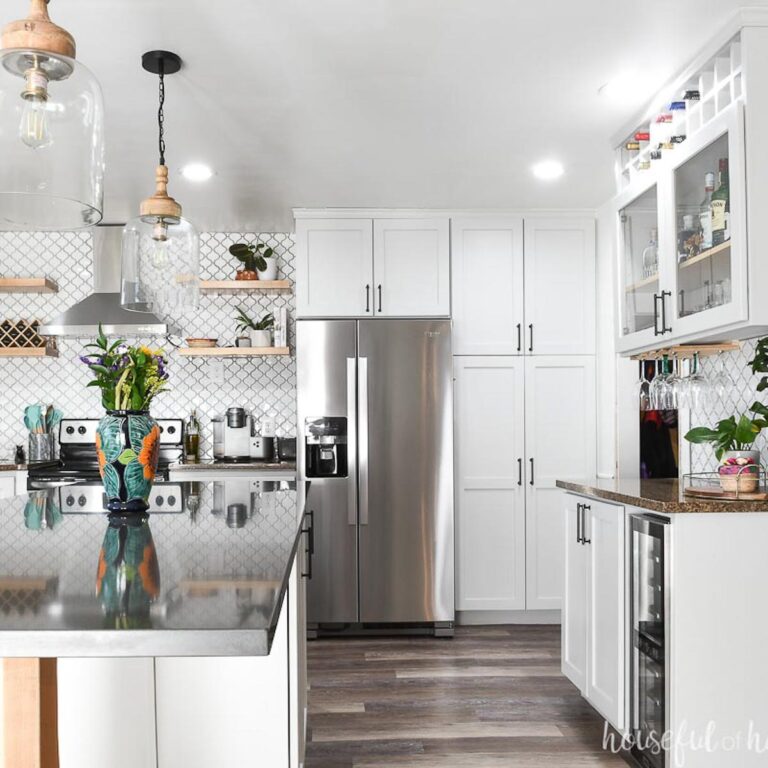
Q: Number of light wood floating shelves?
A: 4